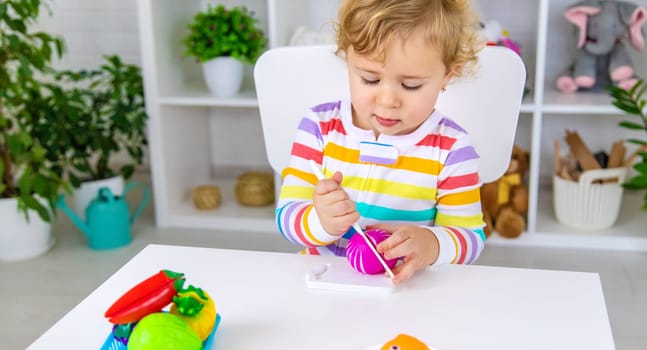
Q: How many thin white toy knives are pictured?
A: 1